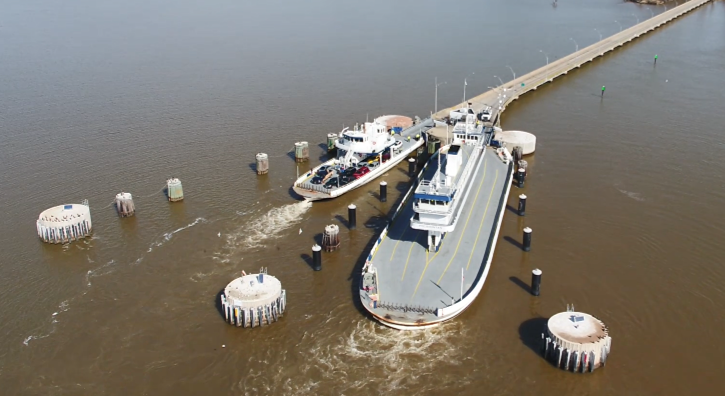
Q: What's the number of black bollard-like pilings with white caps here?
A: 8